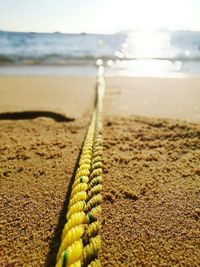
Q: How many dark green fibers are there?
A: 3